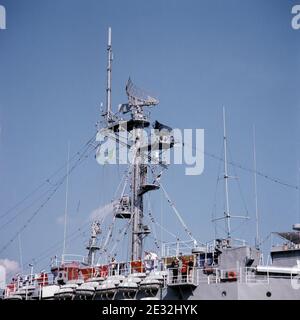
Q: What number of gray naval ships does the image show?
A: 1